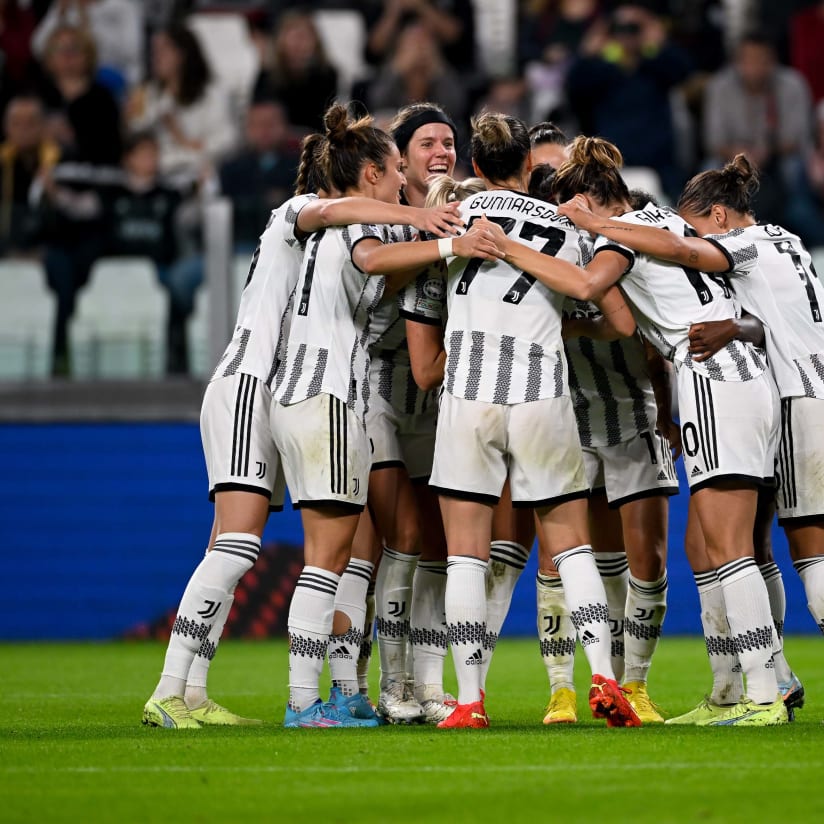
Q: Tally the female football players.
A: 10